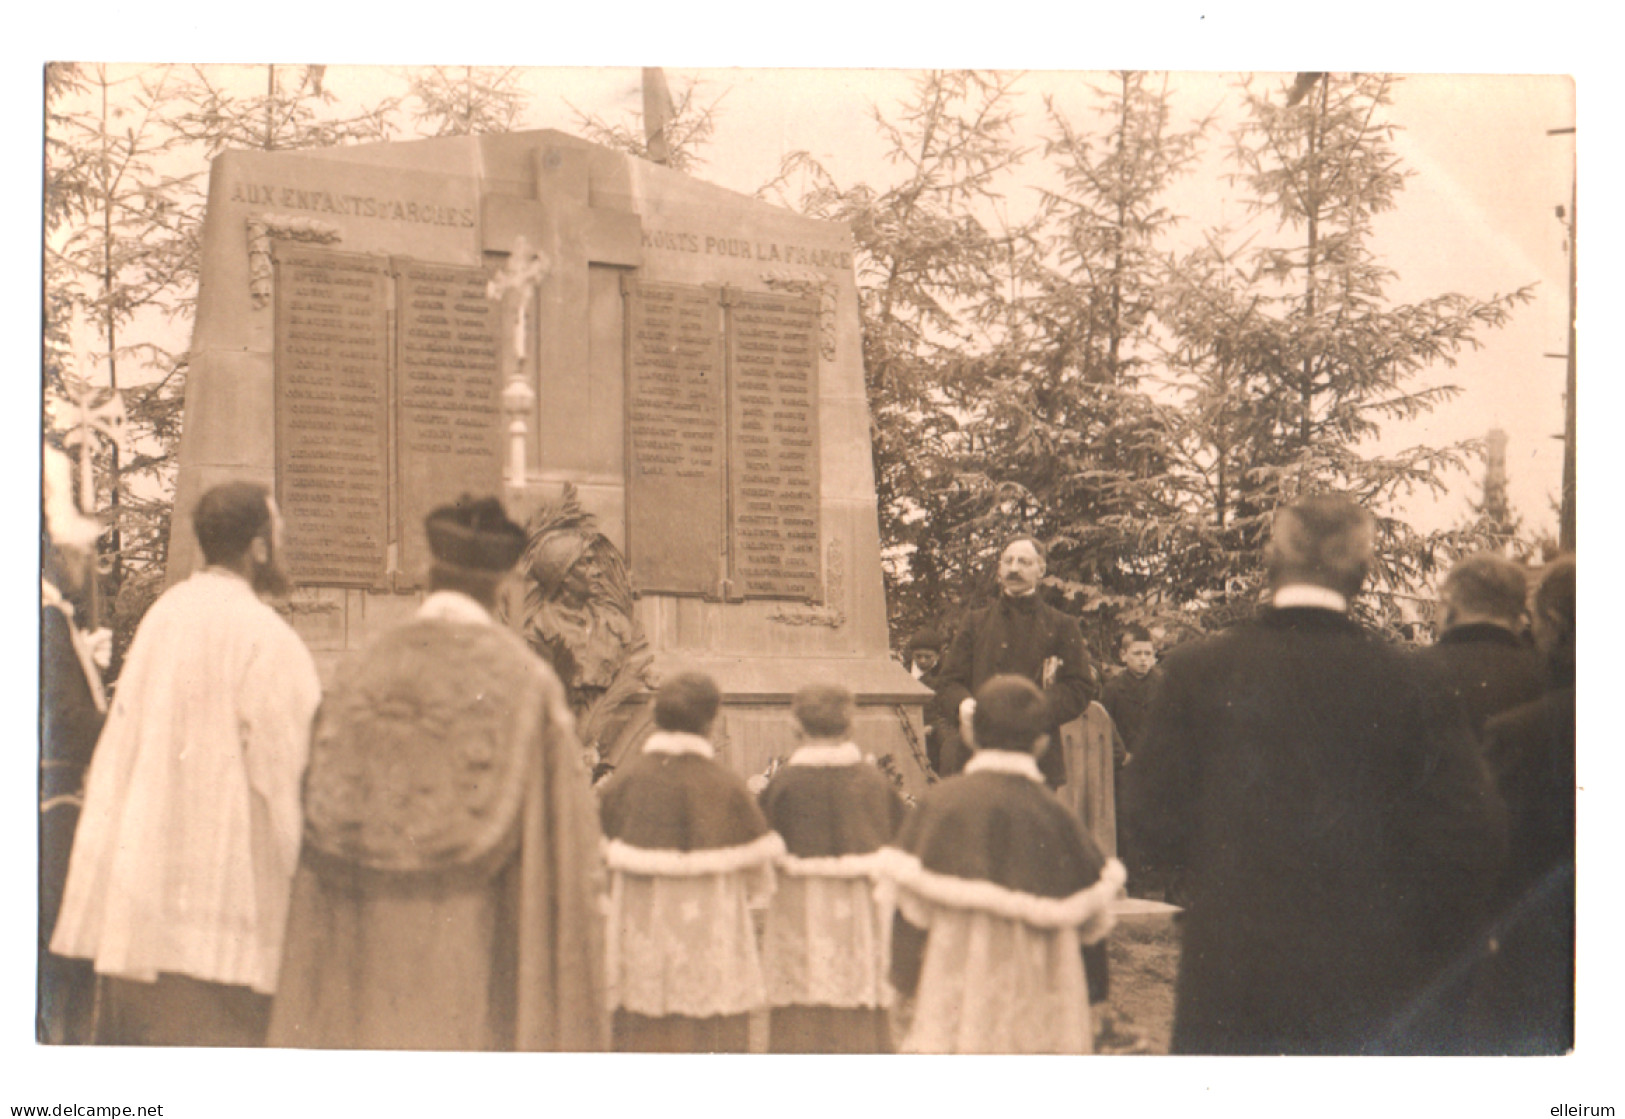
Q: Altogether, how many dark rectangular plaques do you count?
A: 4